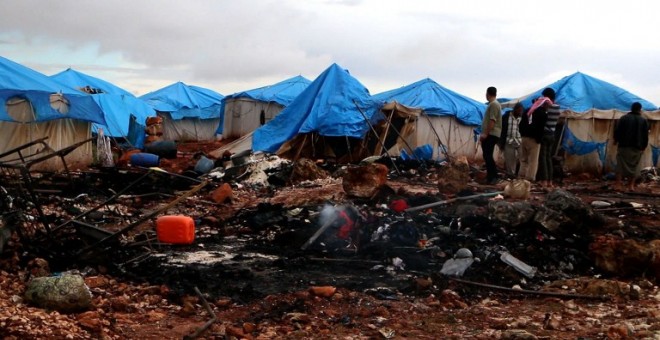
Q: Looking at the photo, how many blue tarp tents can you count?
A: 7